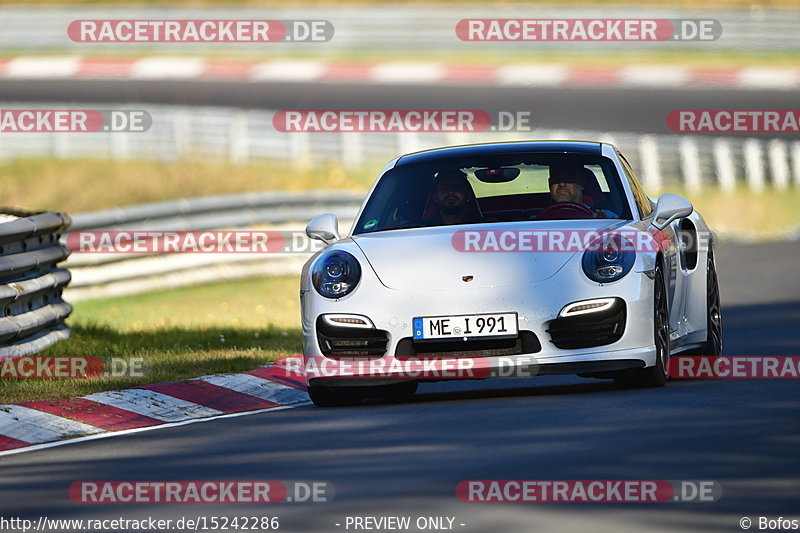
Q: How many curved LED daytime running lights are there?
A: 2